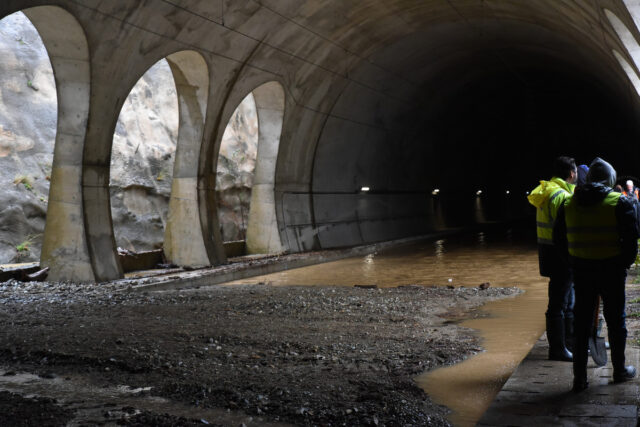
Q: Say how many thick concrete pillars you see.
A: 3